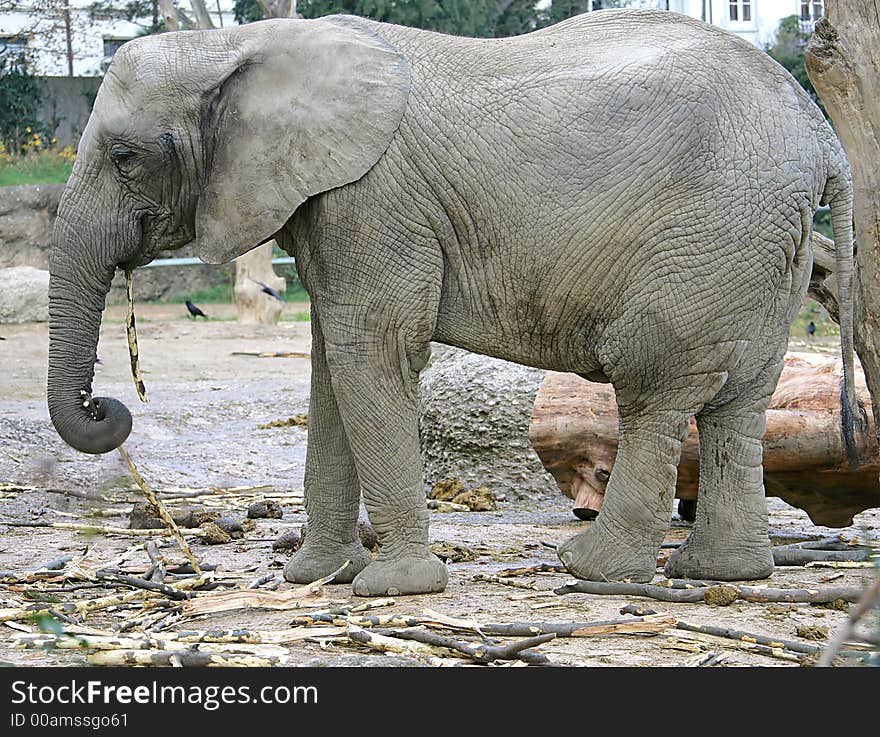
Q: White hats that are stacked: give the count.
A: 0